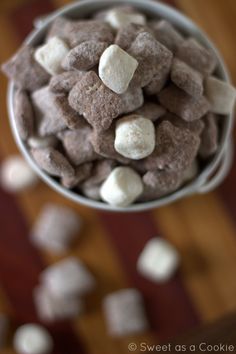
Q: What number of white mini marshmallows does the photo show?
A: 9